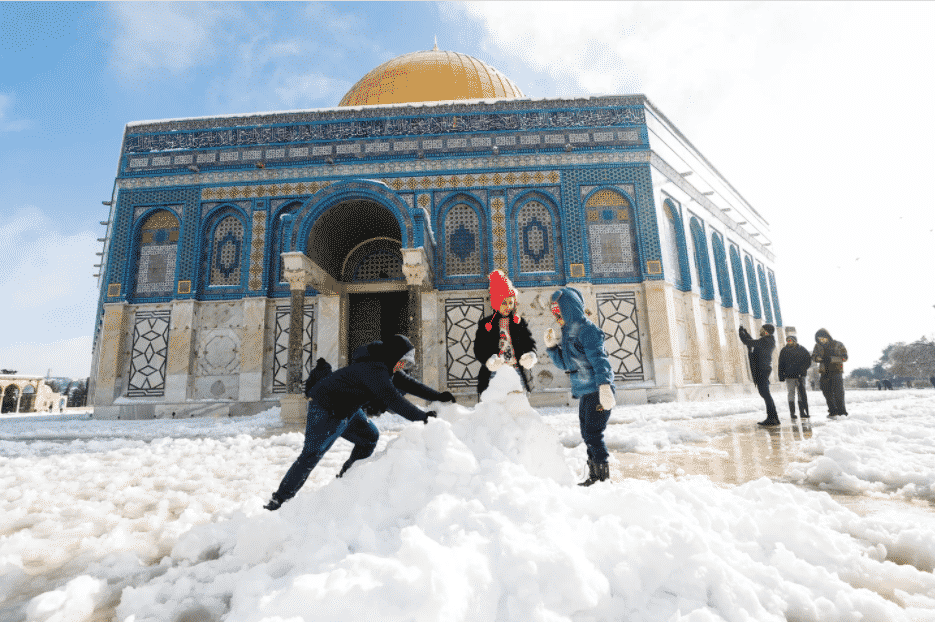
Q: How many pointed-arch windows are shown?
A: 13